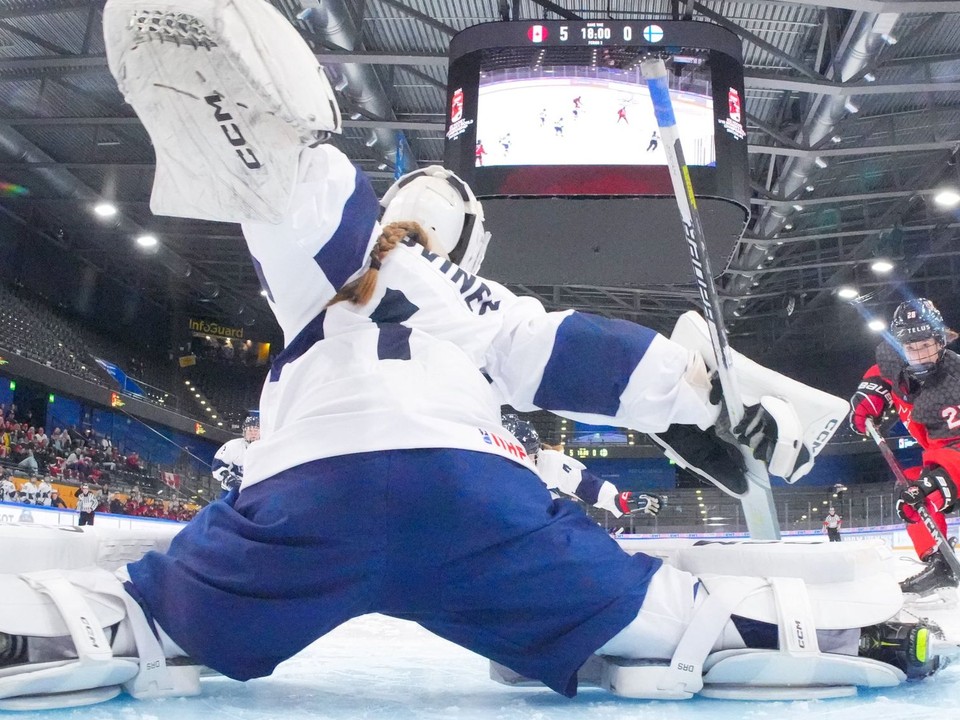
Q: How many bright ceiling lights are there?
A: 6